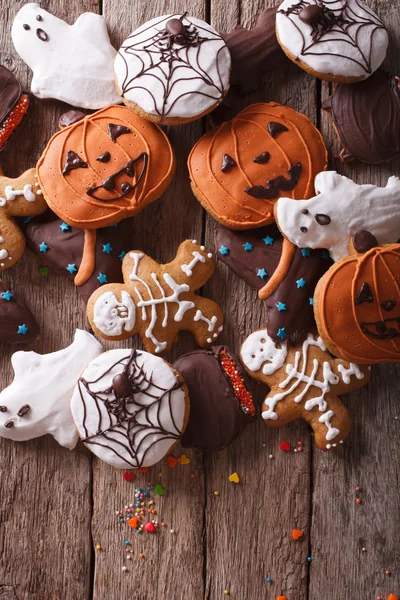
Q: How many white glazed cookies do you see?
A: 6